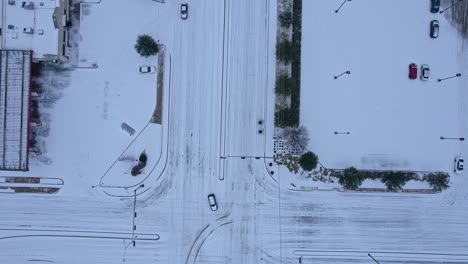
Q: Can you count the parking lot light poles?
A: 6